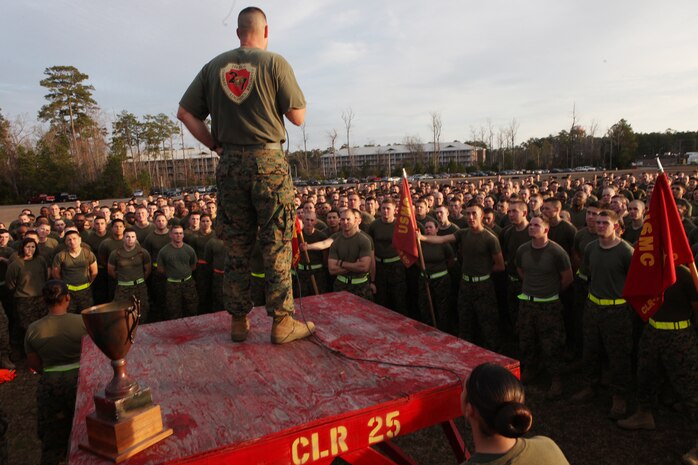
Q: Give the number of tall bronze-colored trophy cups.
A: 1